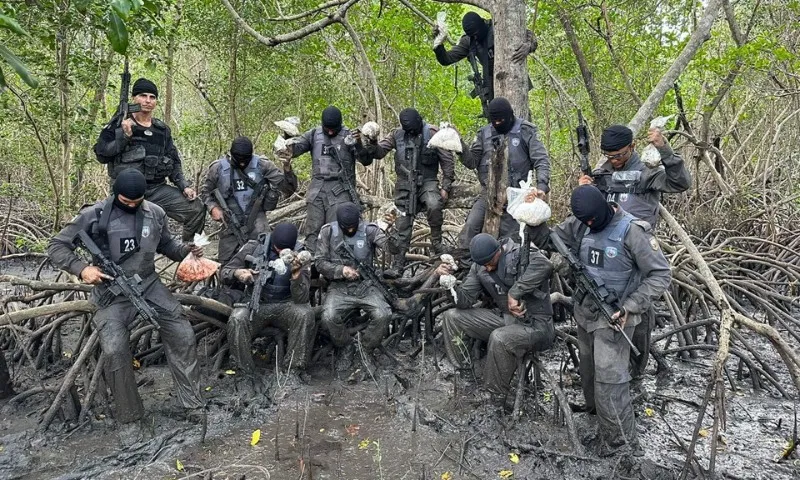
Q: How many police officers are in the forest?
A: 12